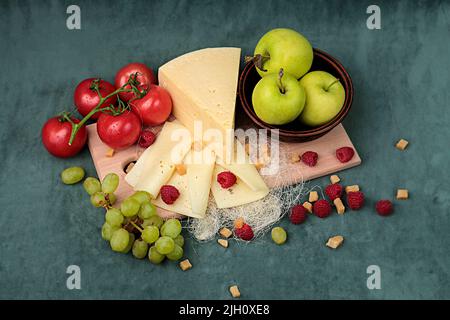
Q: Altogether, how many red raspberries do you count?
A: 11